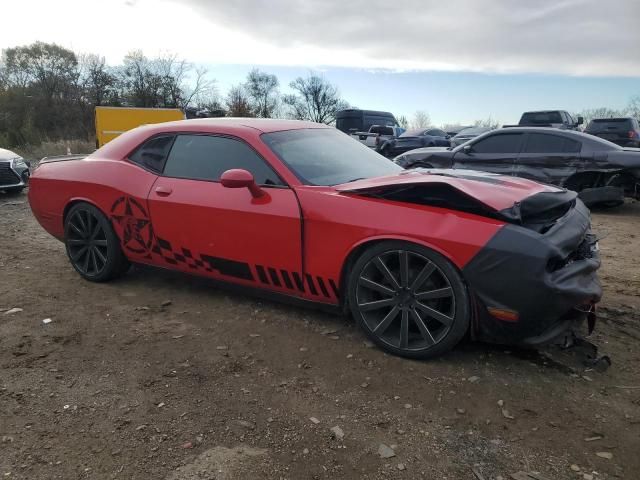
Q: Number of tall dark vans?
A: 1